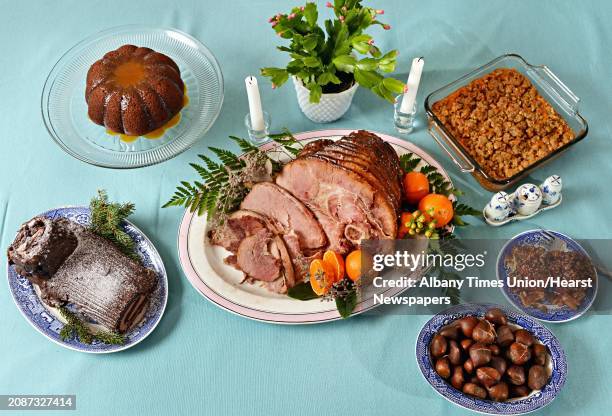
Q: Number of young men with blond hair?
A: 0